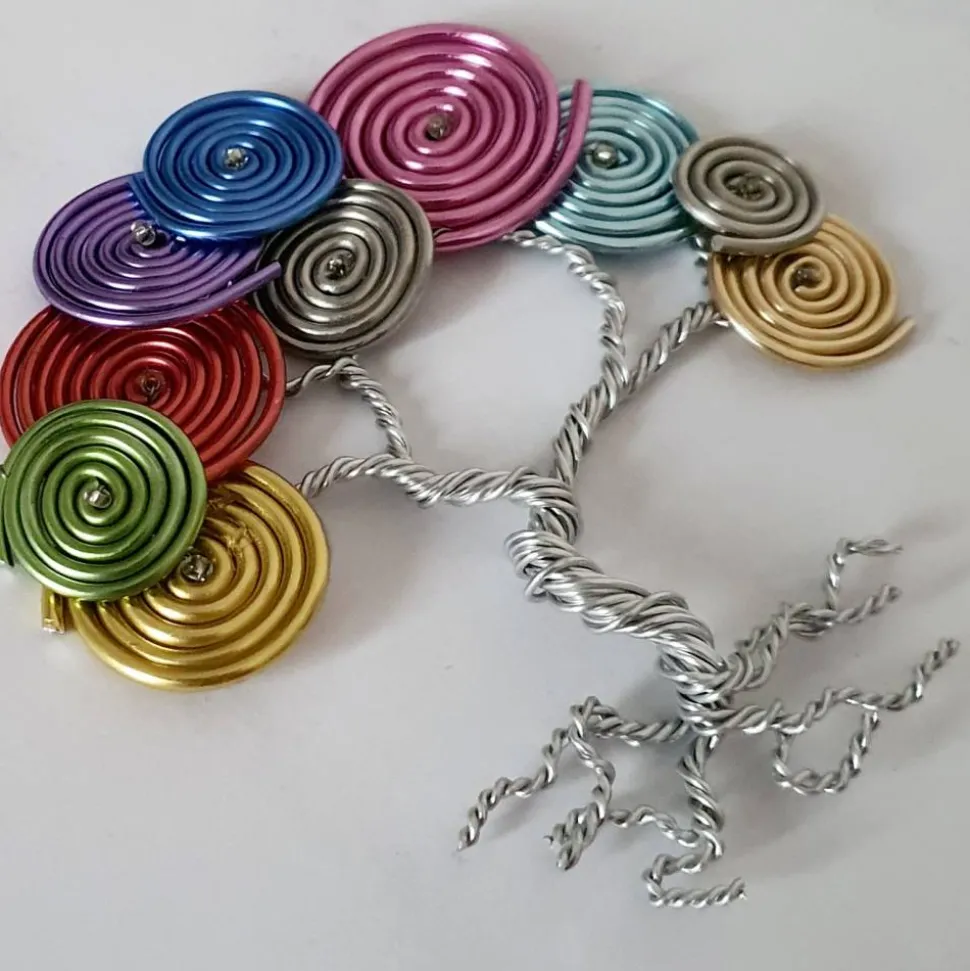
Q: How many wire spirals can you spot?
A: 10